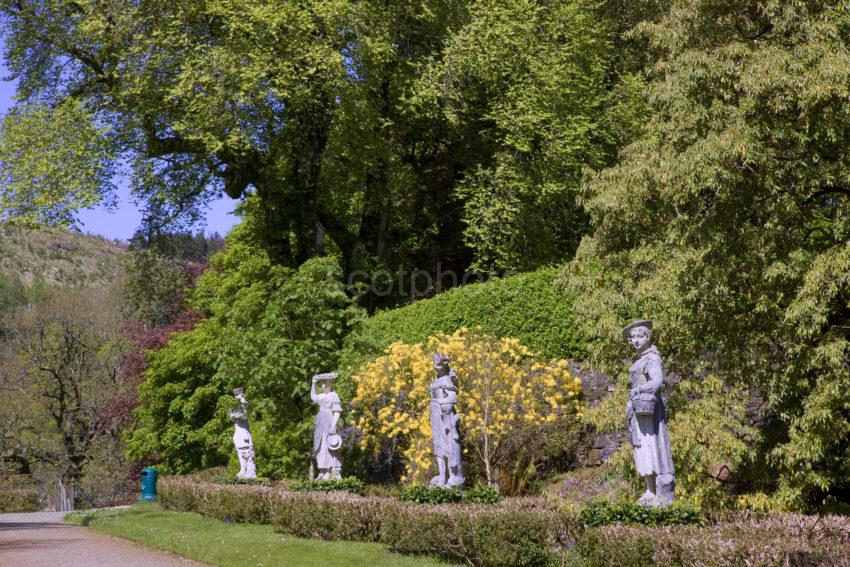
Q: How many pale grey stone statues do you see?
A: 4